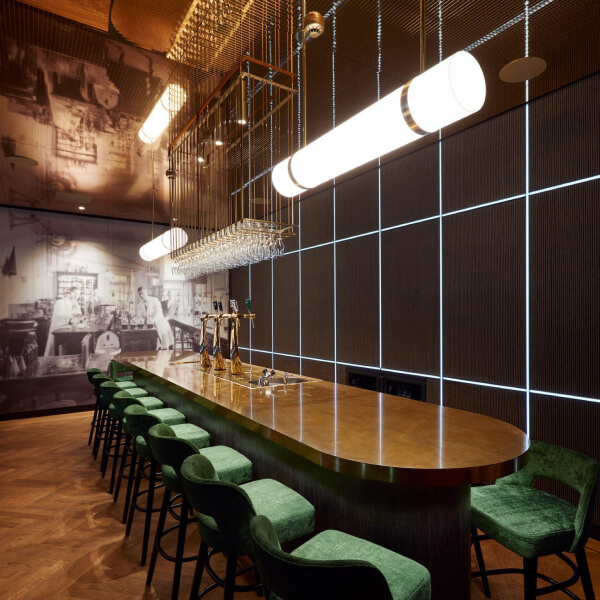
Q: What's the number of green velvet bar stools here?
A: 10